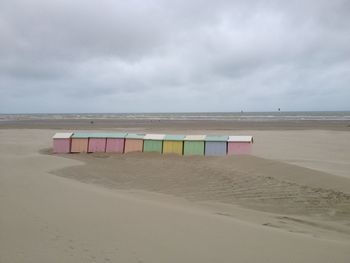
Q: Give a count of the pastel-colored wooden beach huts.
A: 10